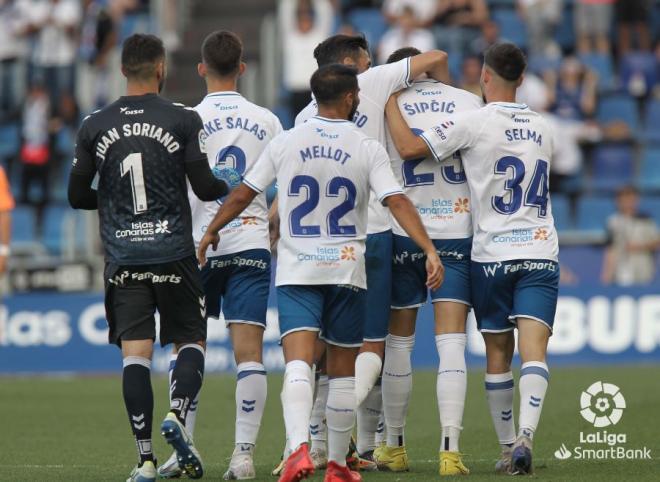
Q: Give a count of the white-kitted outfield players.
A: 5